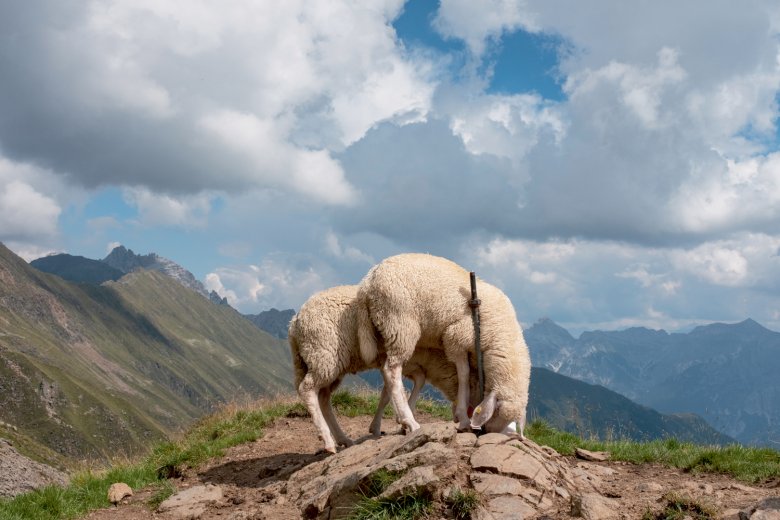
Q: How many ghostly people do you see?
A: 0